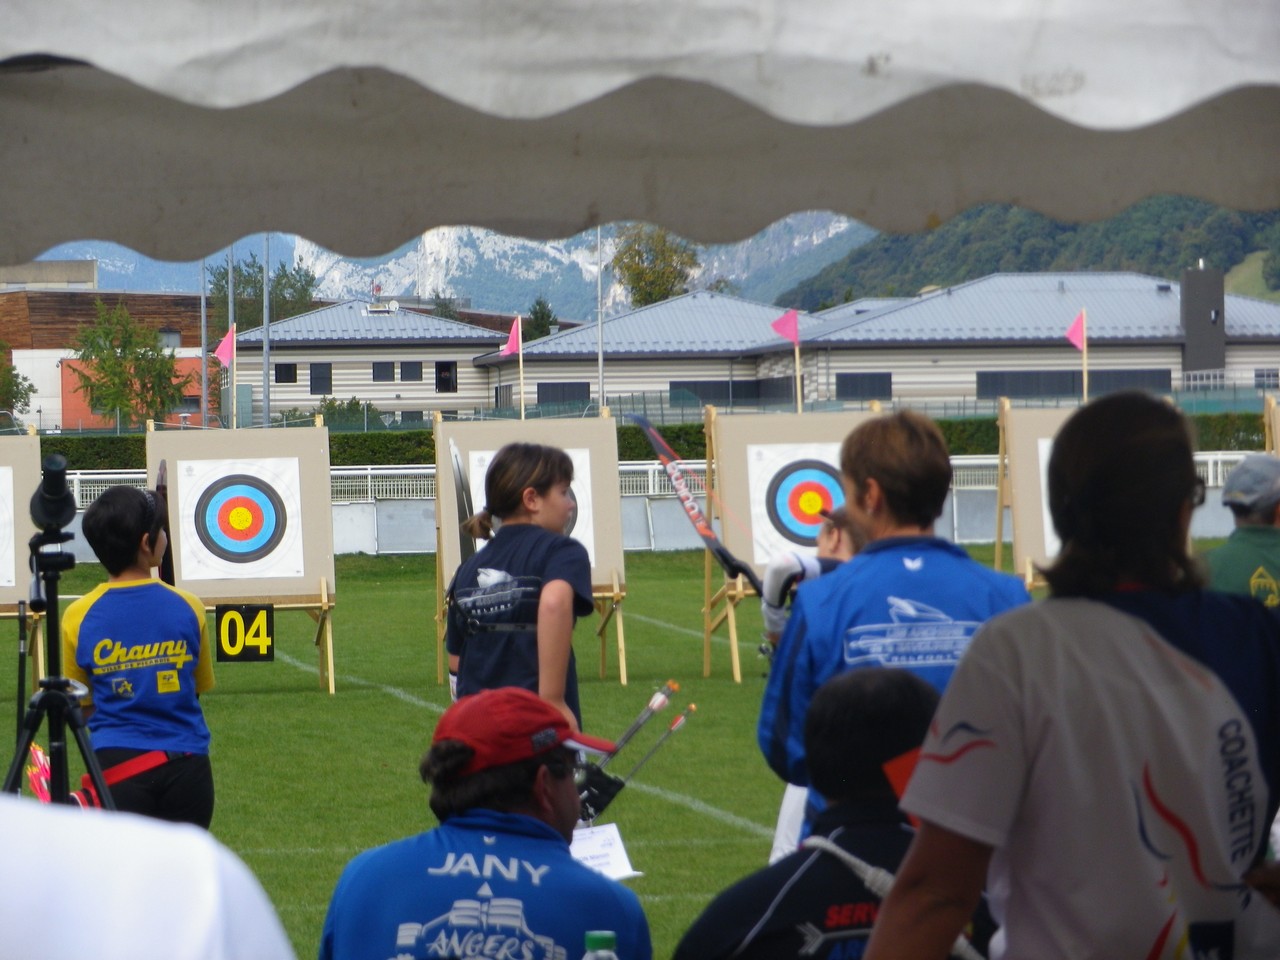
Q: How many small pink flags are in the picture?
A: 4